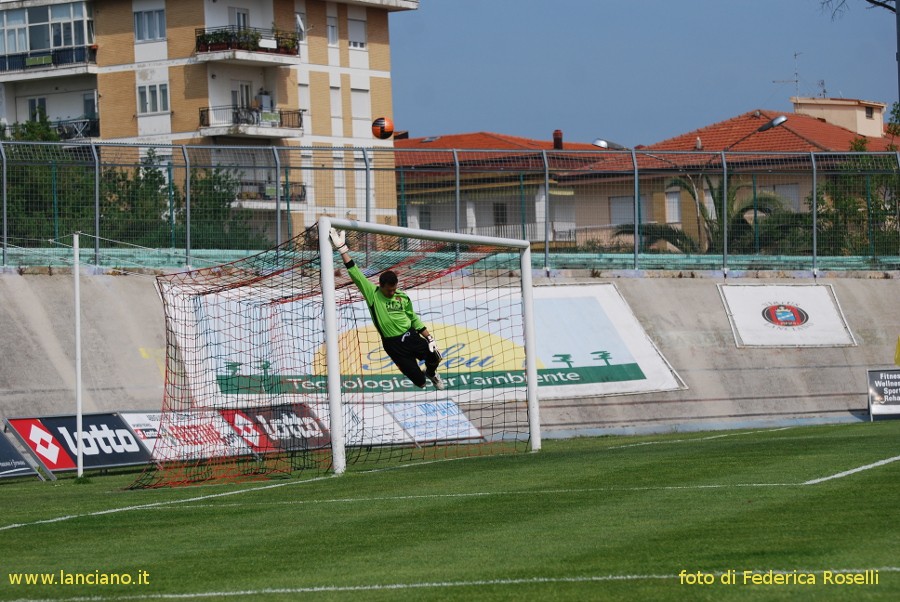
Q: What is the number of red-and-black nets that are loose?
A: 1